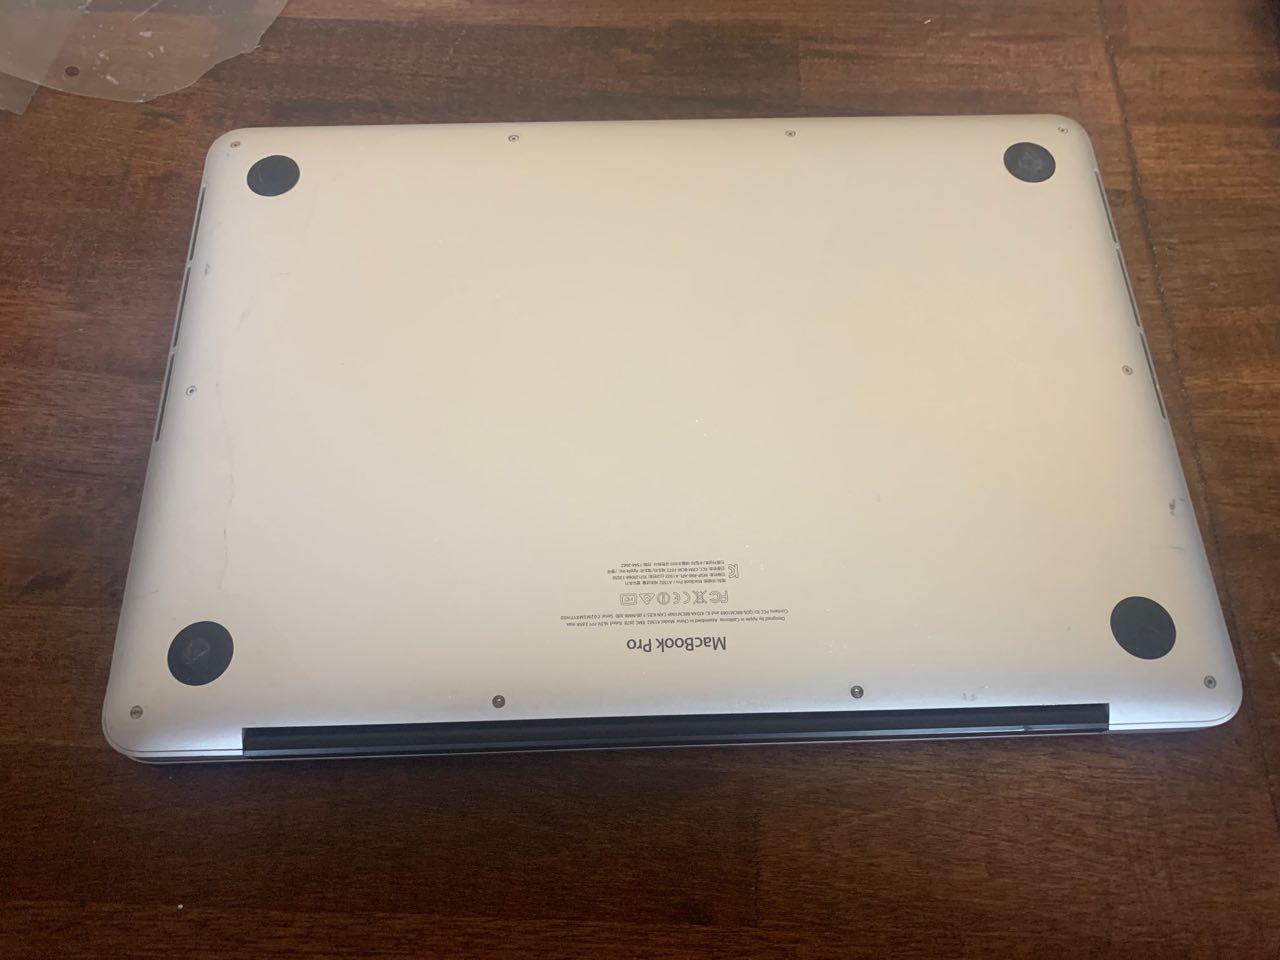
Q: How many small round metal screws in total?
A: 10